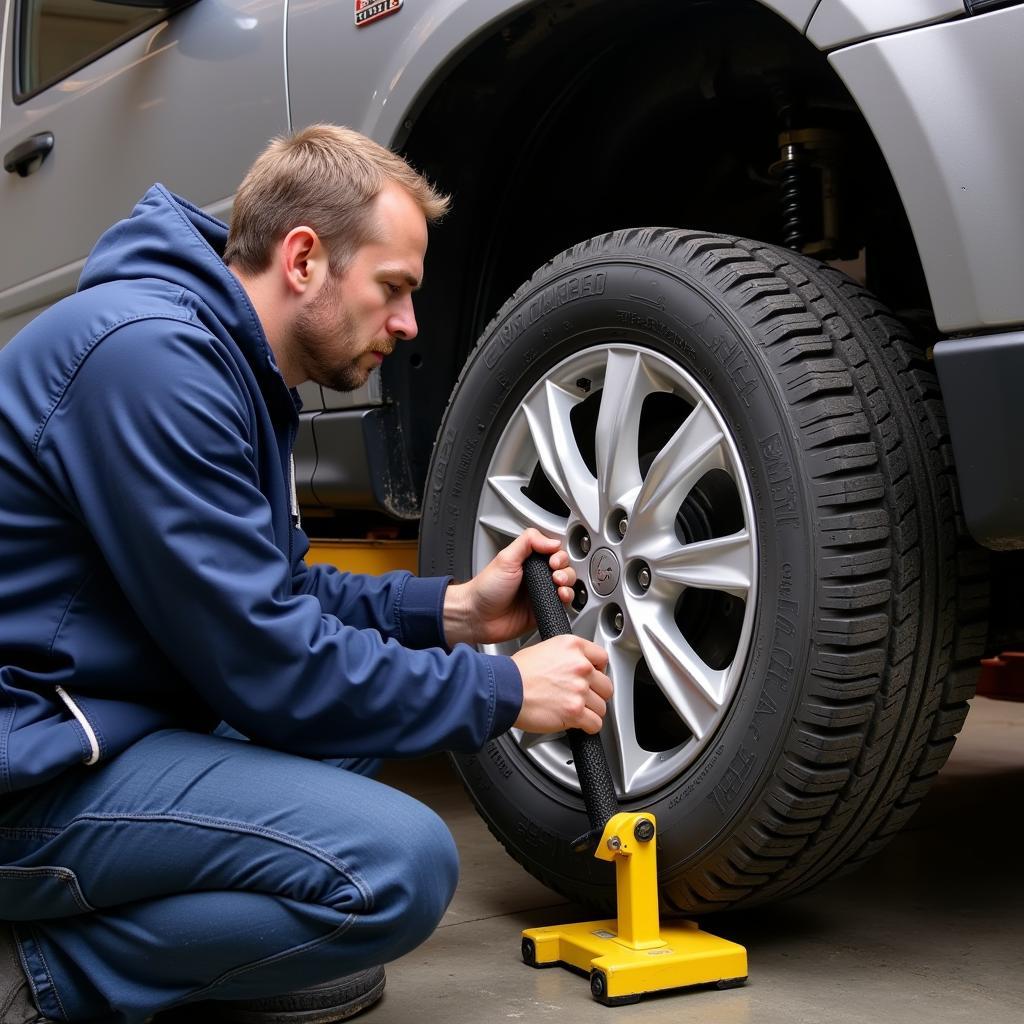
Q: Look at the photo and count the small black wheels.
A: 2